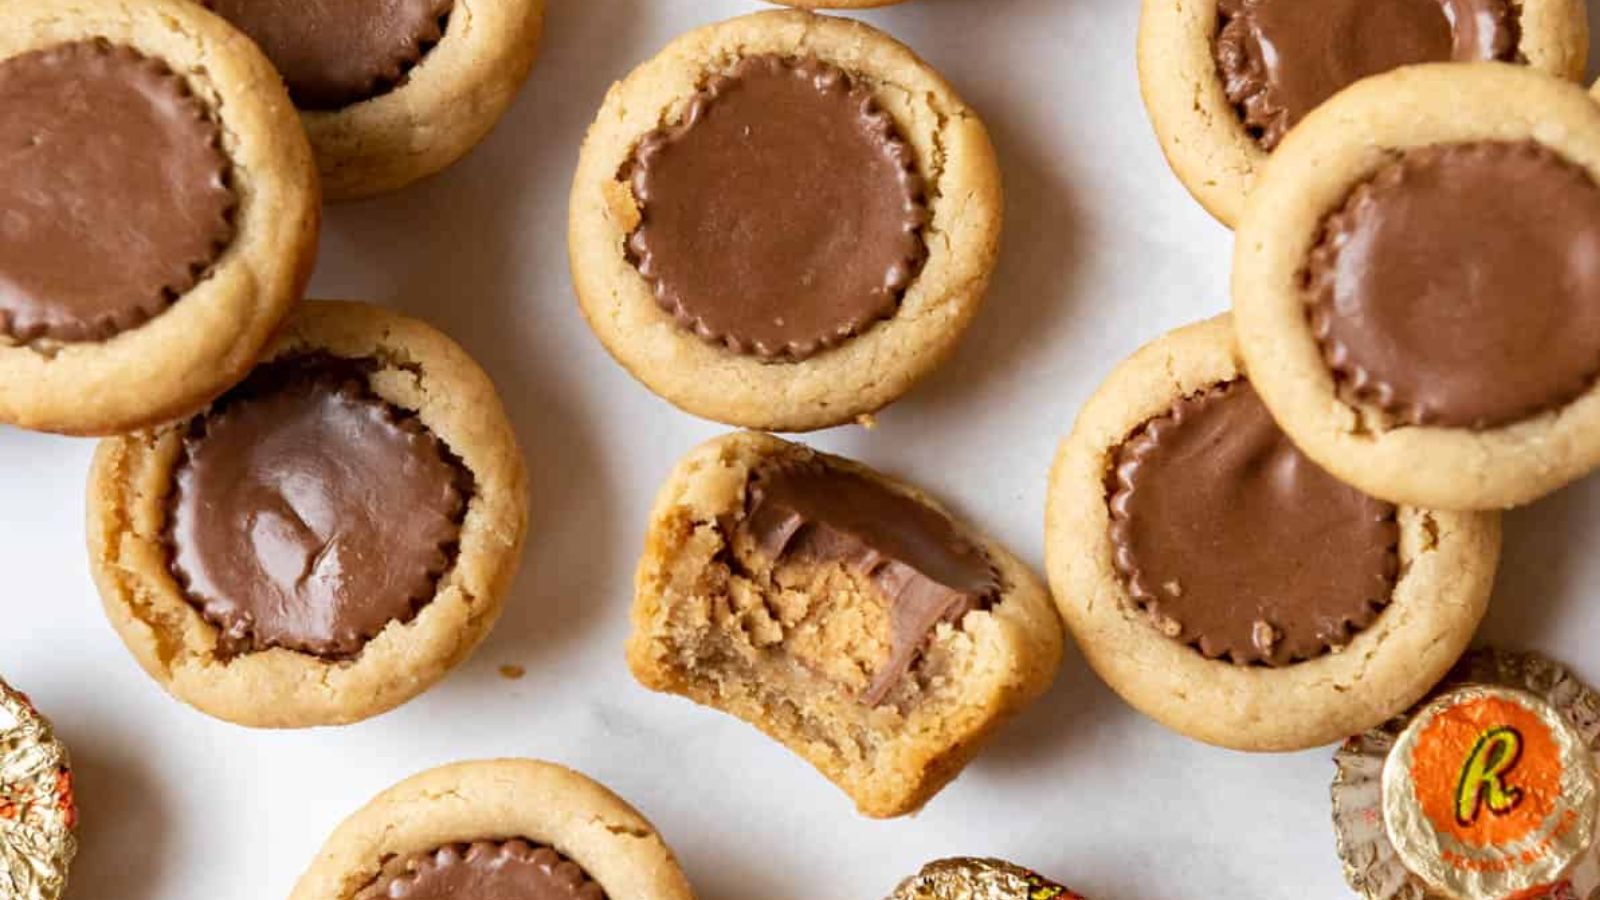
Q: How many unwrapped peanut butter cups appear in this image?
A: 9